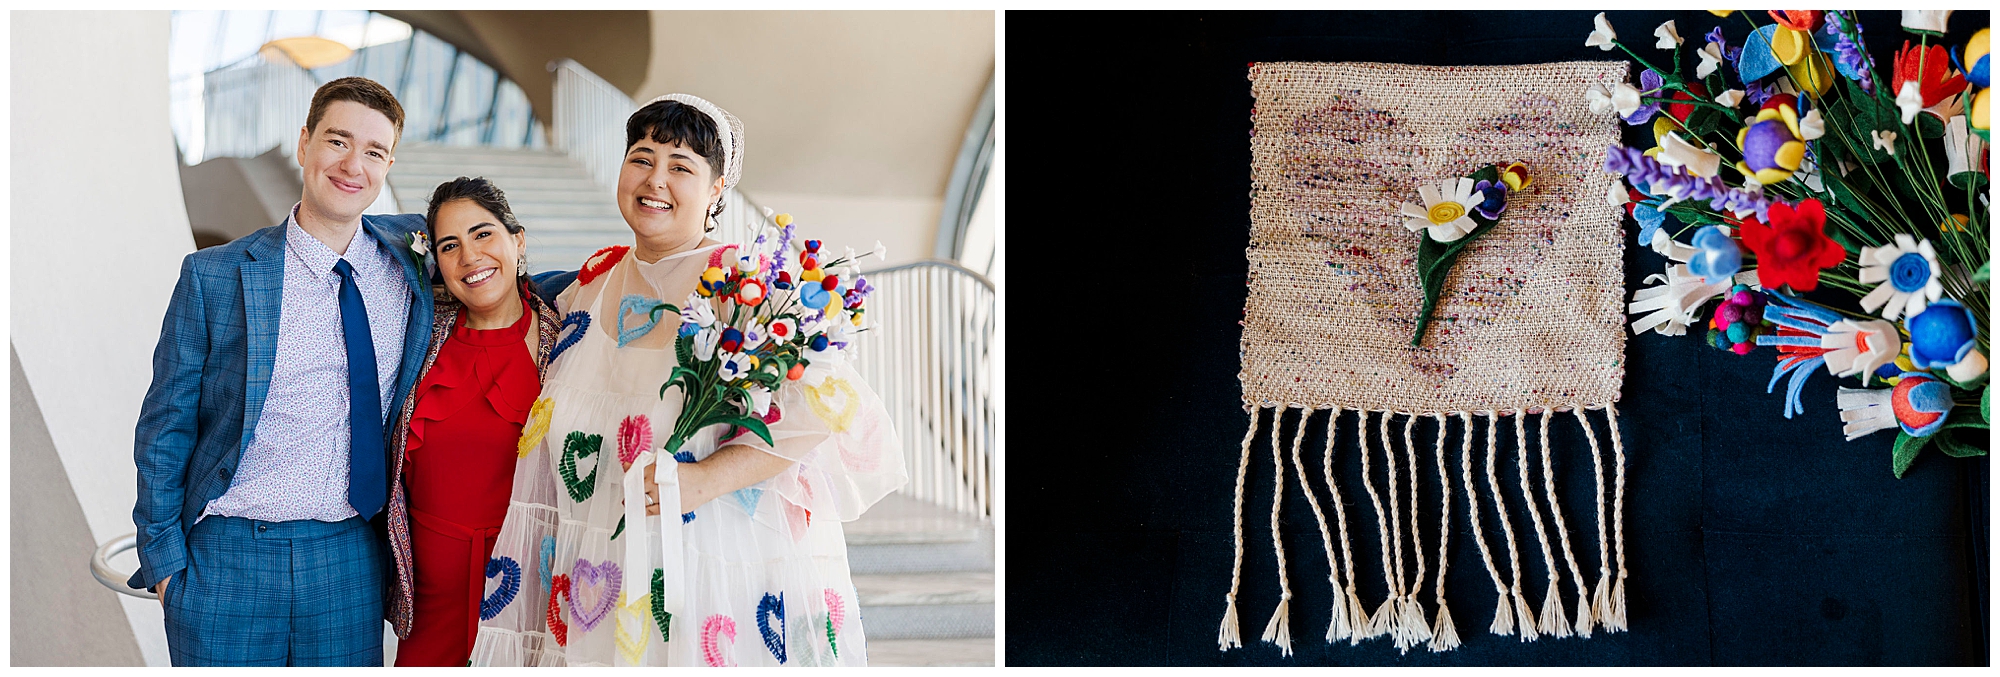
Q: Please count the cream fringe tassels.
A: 14